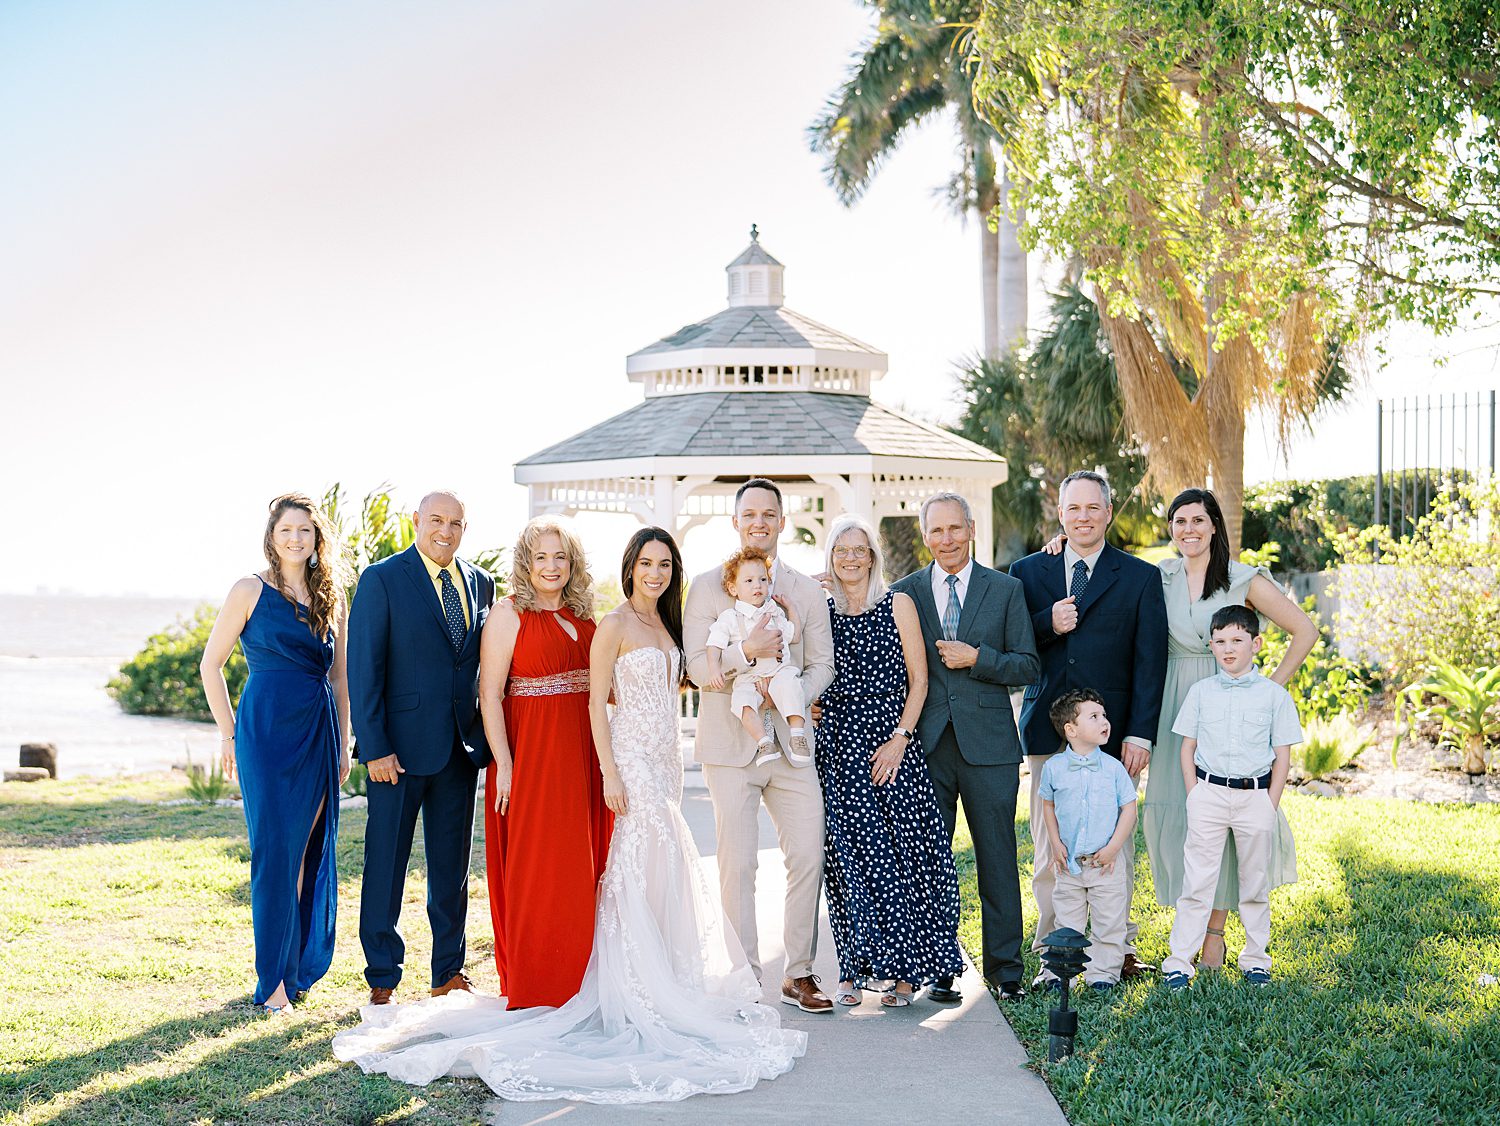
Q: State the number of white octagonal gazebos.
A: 1